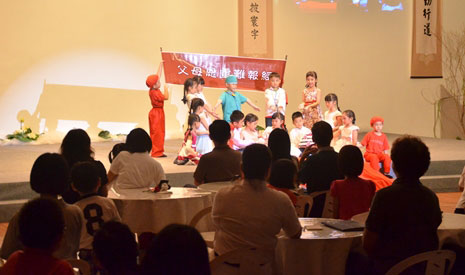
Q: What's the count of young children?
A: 15